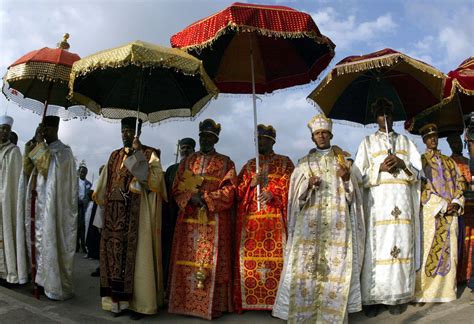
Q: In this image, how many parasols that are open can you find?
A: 5